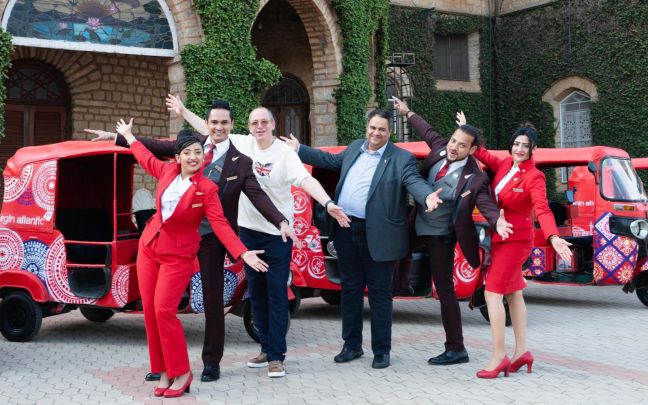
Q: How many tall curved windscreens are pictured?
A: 1